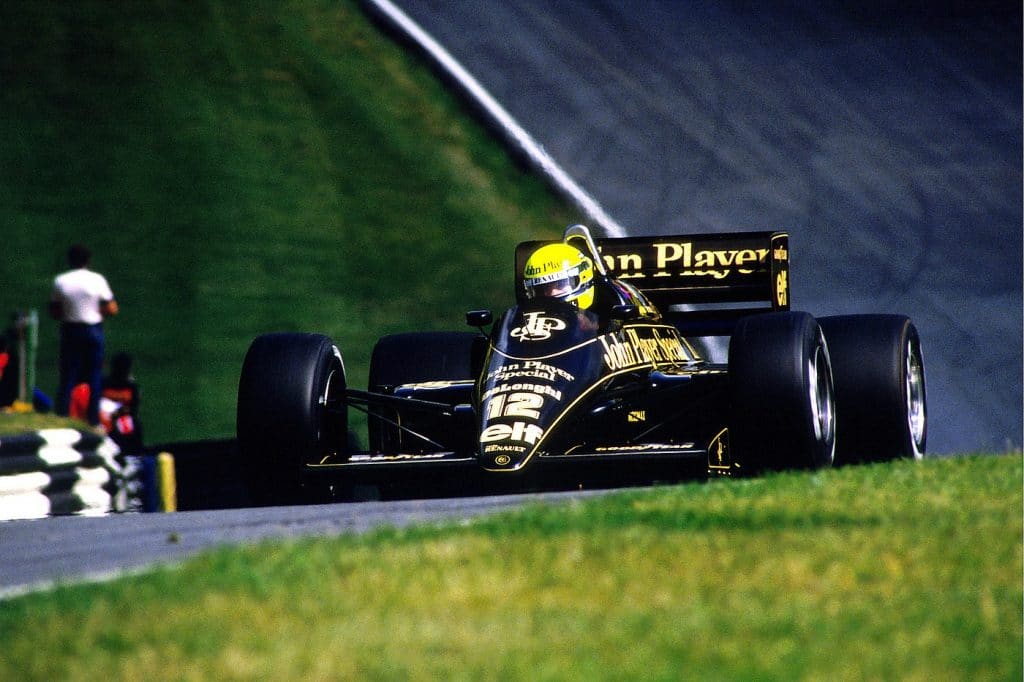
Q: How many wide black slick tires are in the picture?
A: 4